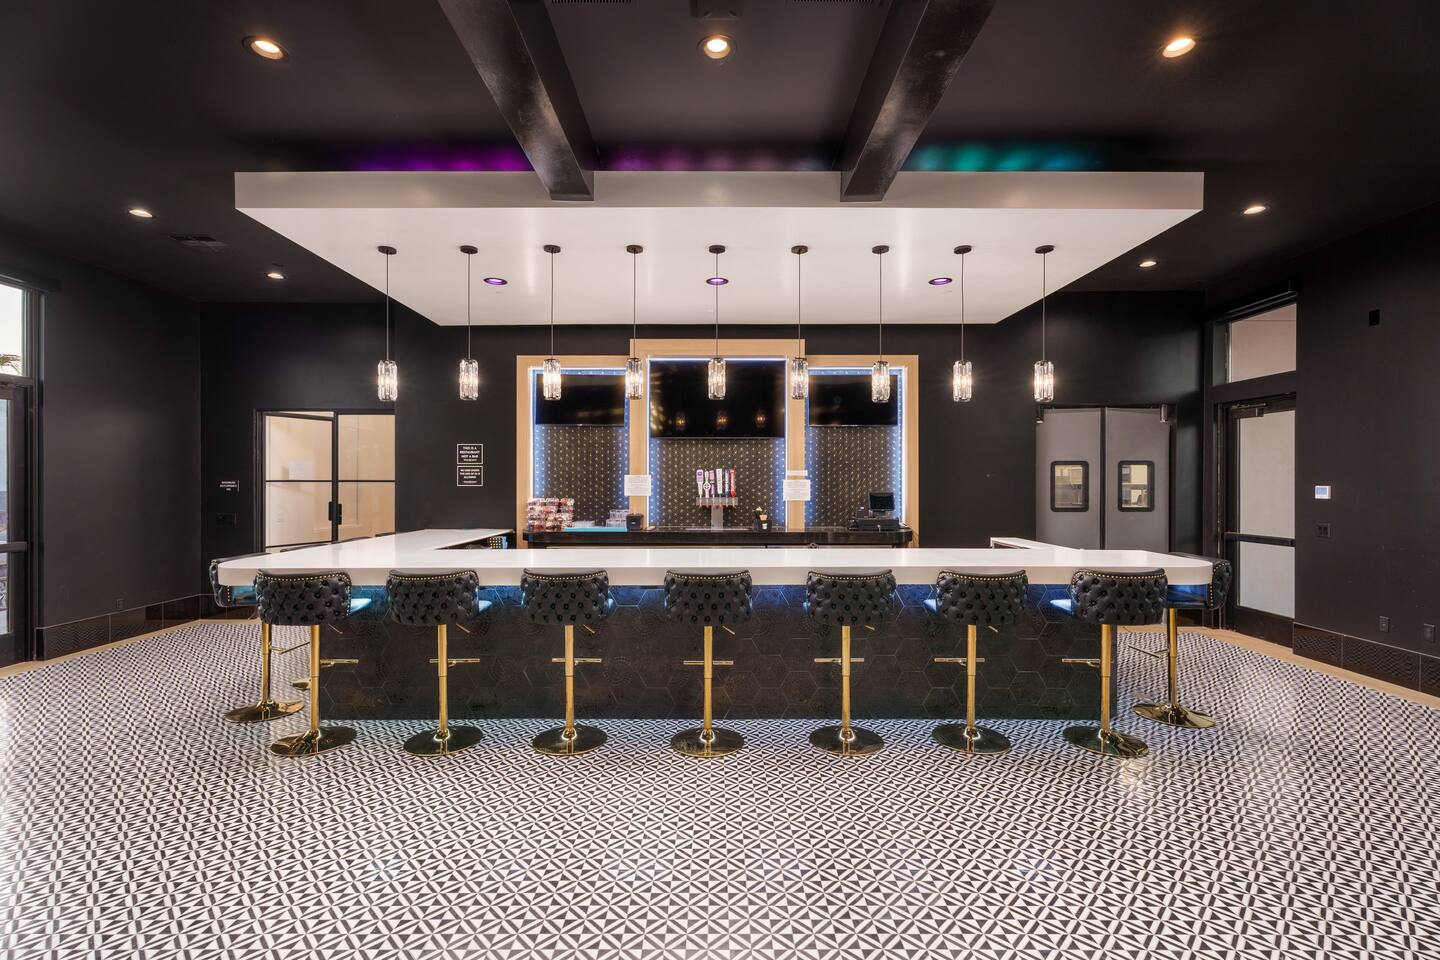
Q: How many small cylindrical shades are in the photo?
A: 9